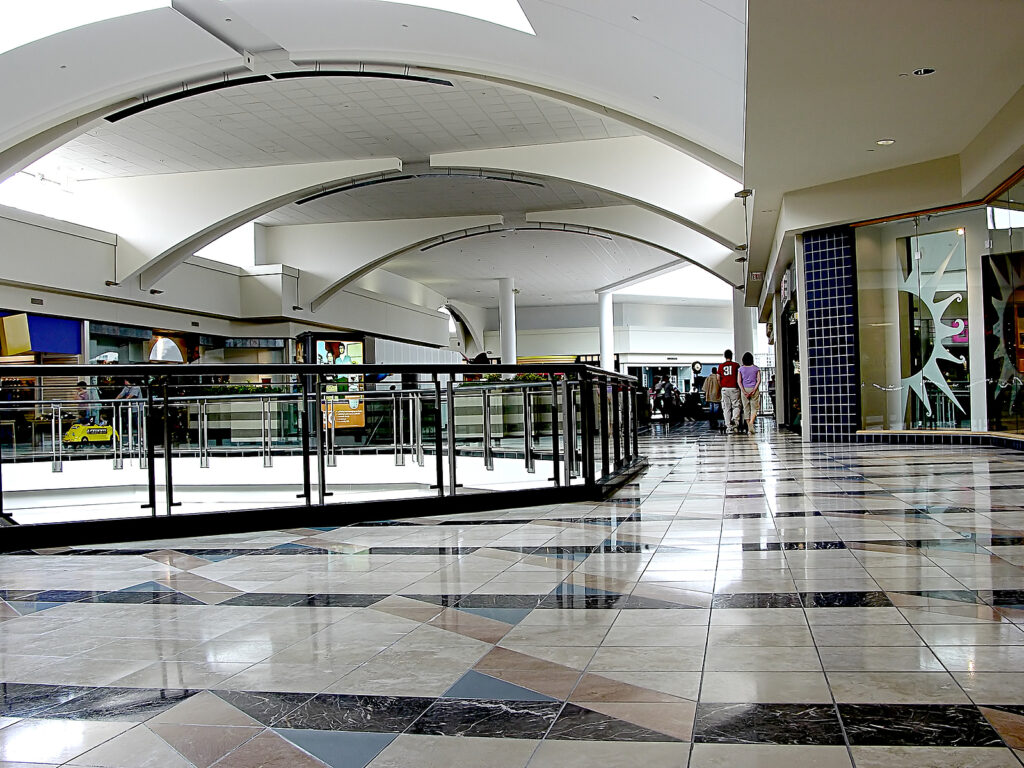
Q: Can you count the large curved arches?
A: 3